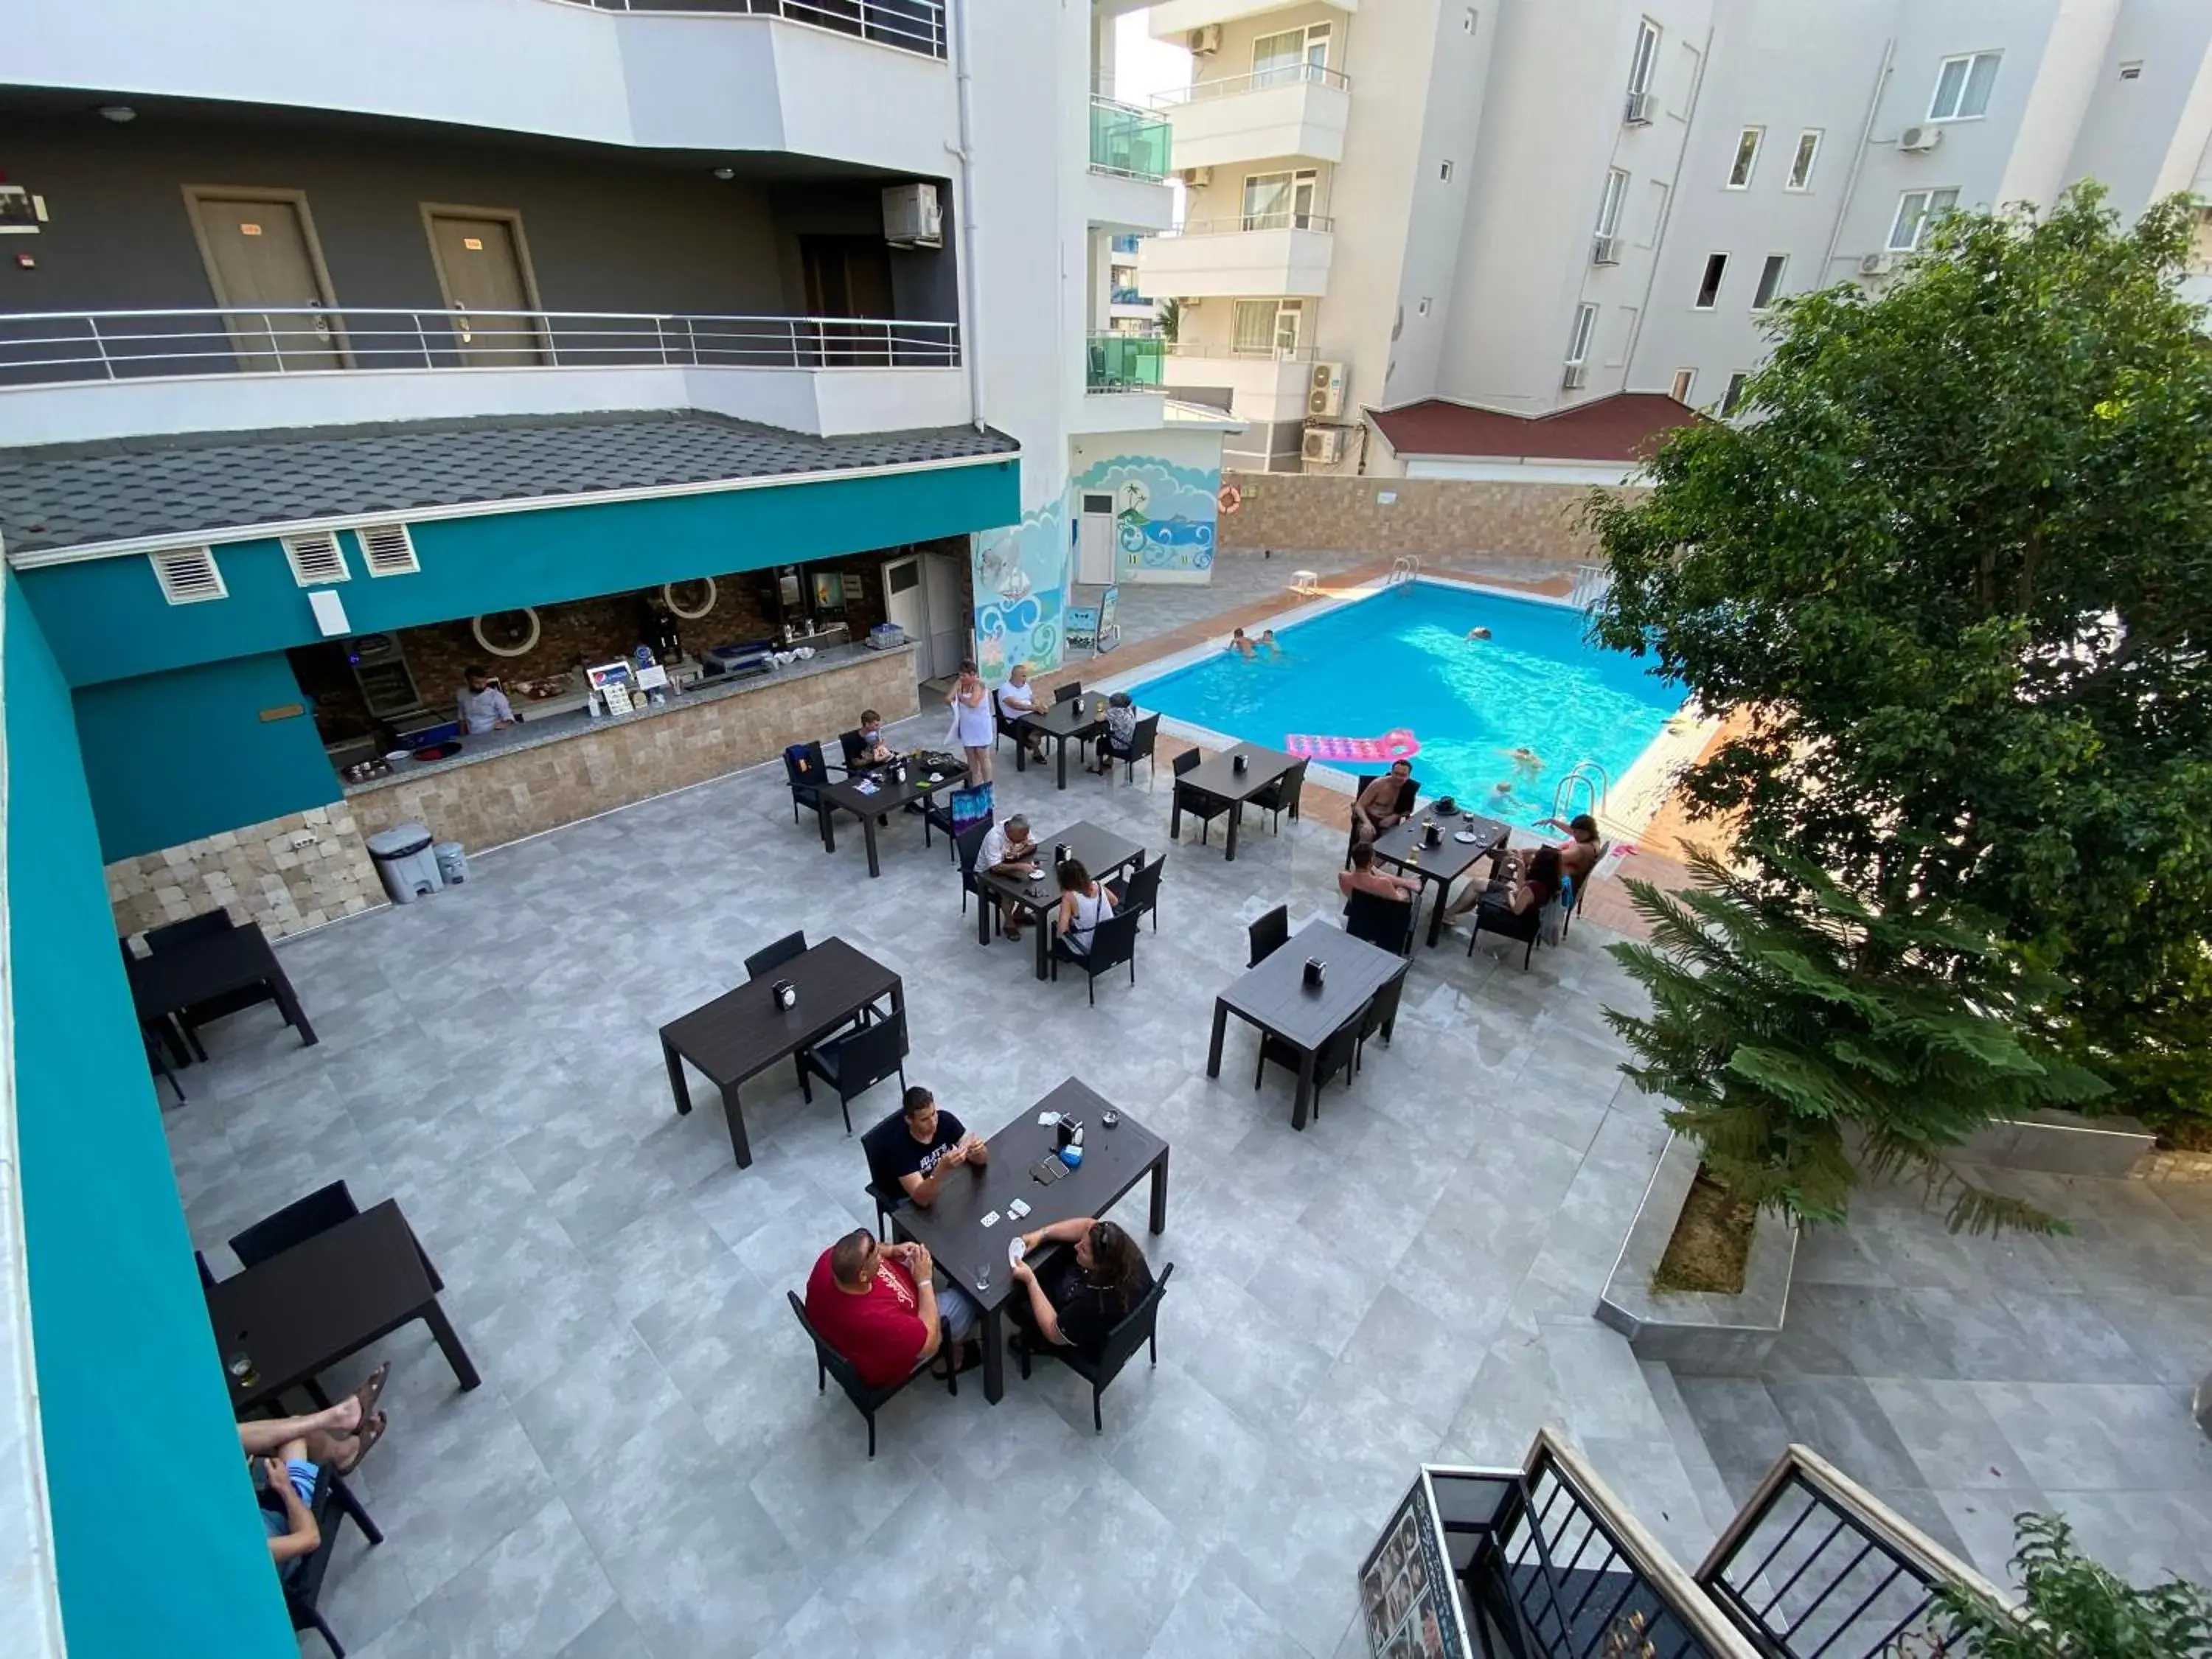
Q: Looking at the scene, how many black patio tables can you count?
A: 10